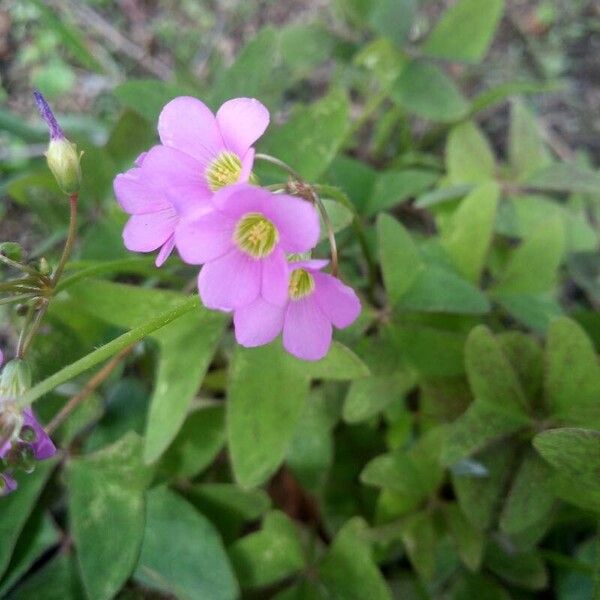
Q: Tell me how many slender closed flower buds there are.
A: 1